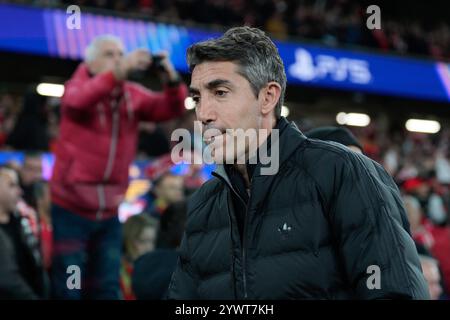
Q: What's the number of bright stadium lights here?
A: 5